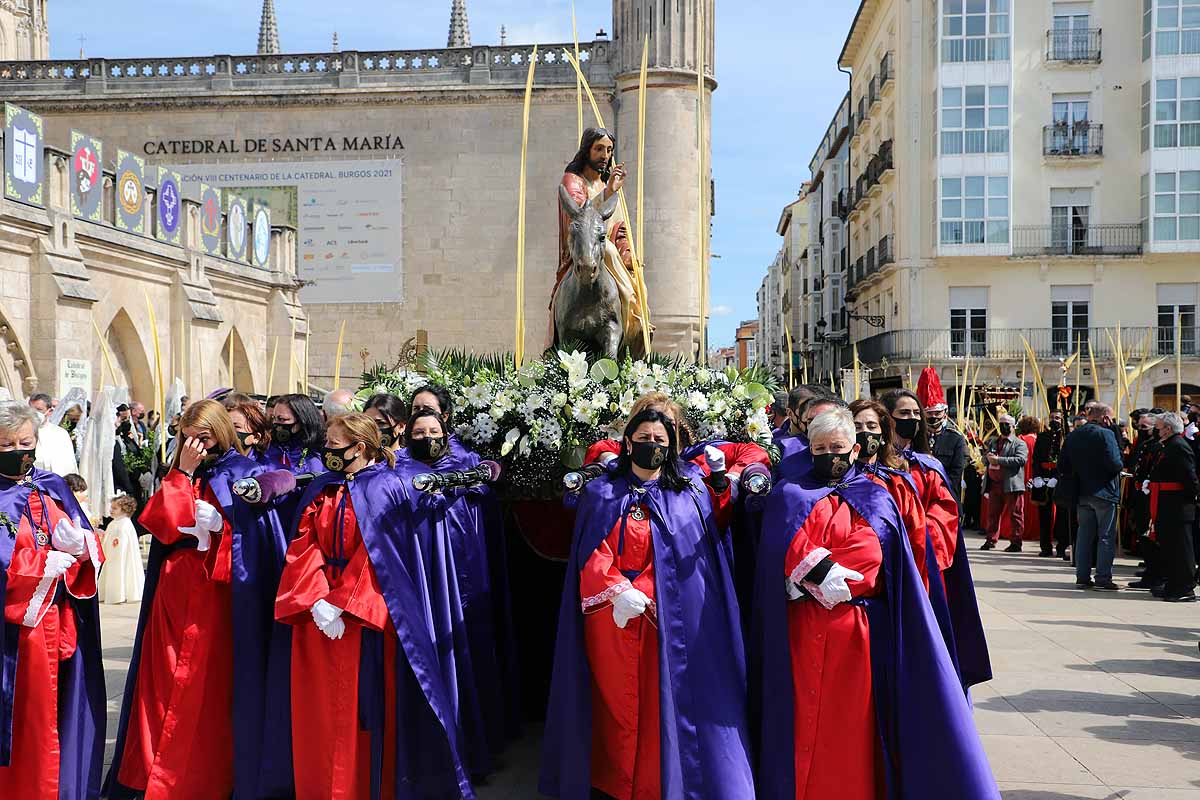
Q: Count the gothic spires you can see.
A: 2